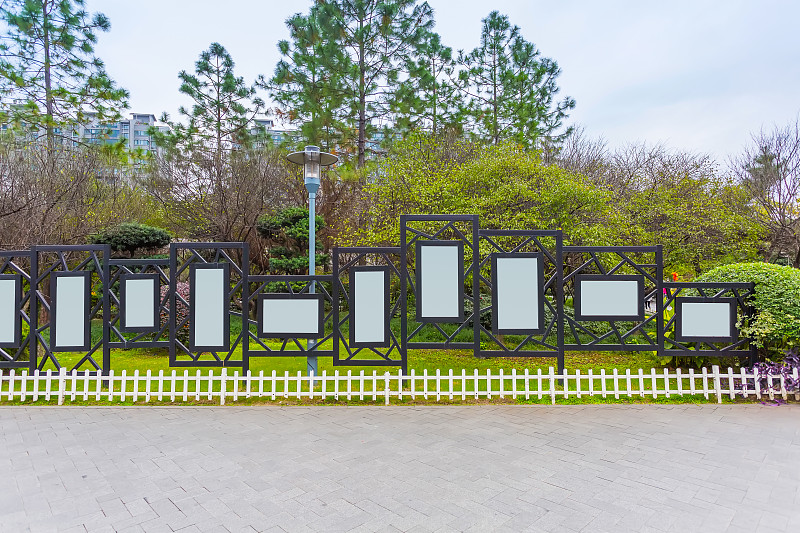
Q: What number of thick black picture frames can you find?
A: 10